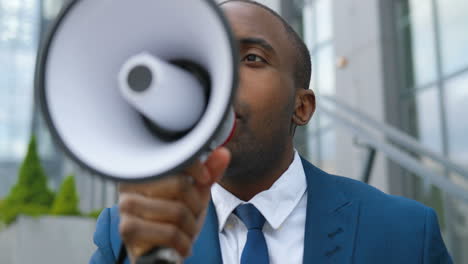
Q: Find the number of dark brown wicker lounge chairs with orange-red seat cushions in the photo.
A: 0